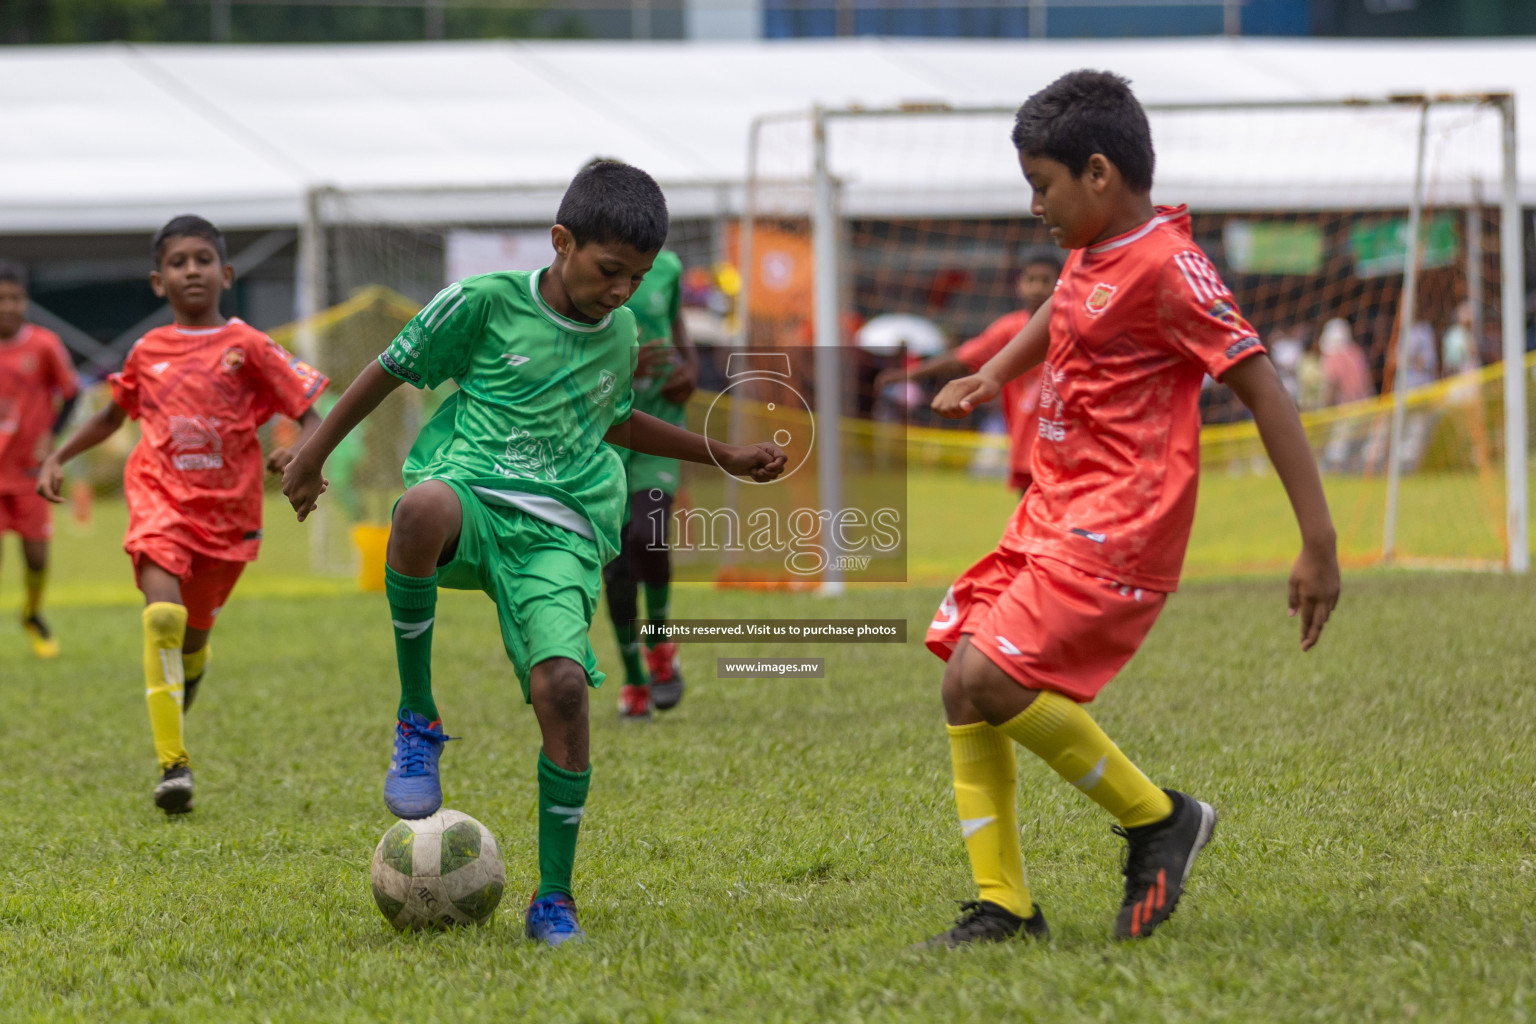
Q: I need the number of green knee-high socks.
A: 4